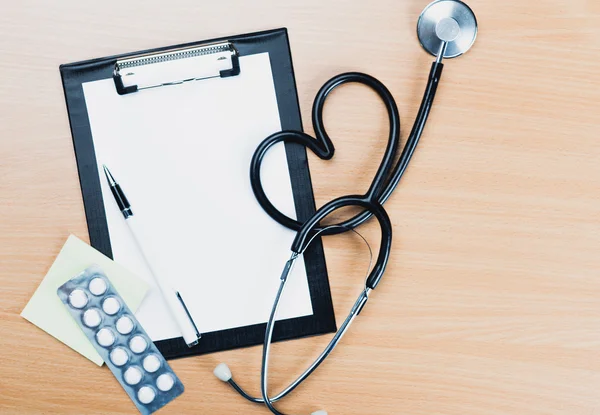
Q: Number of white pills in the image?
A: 12